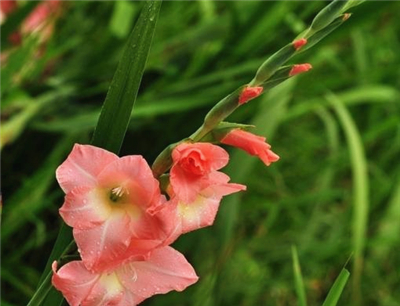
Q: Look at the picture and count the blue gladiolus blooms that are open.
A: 0